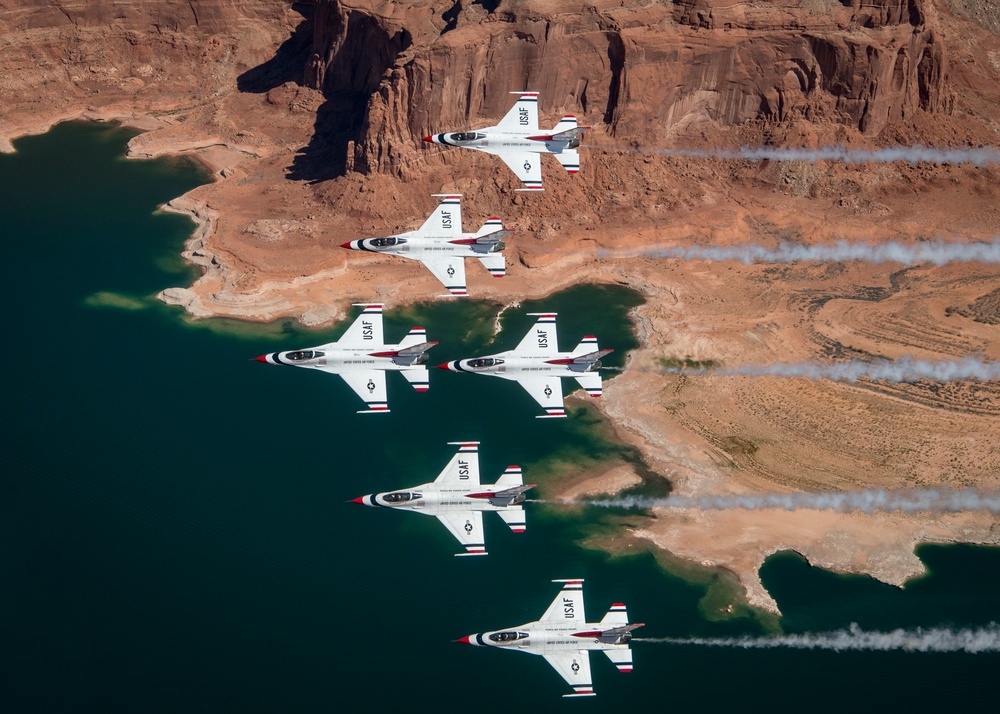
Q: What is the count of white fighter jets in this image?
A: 6